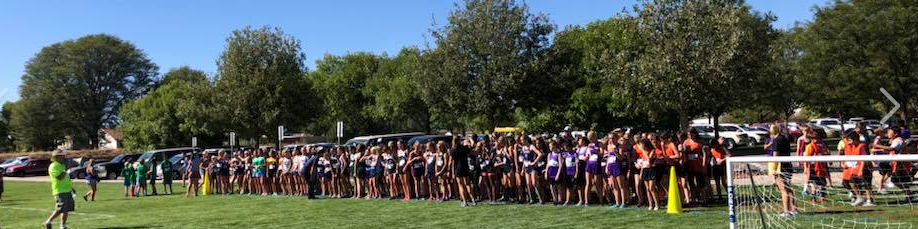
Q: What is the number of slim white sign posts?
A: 4